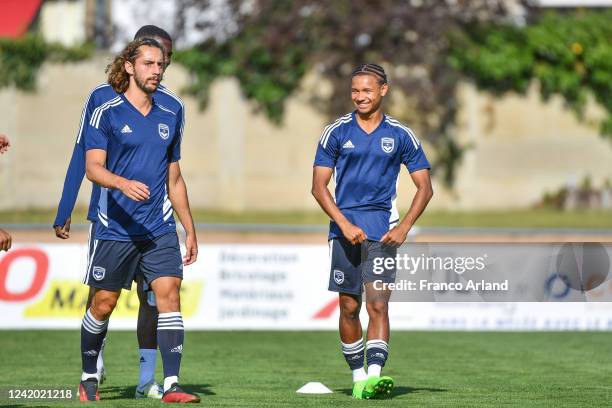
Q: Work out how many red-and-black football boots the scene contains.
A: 2